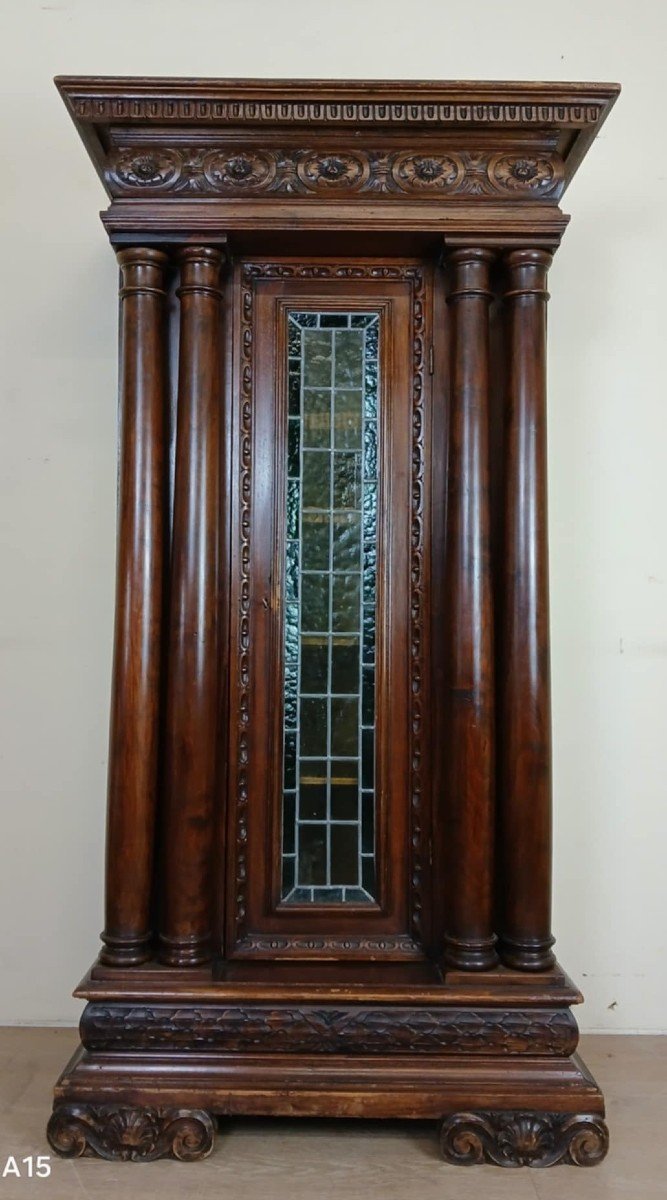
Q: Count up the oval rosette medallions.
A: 5